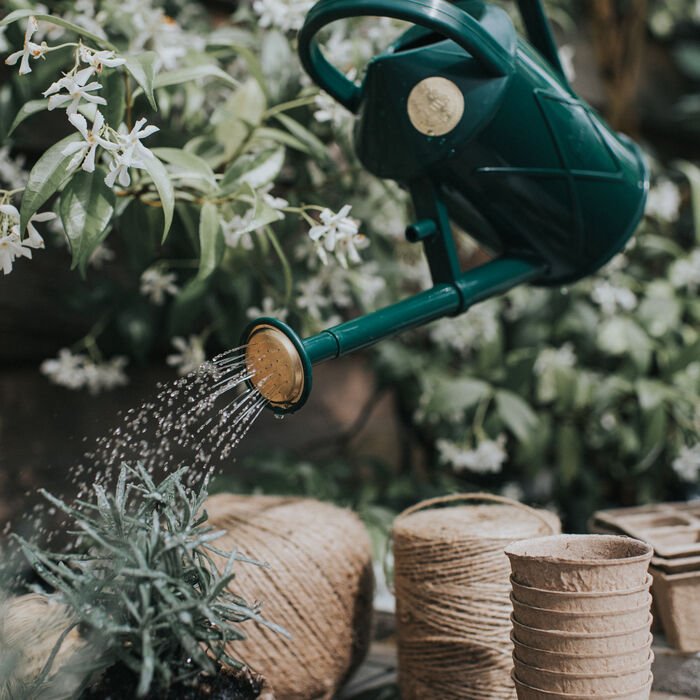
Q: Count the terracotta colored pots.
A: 7